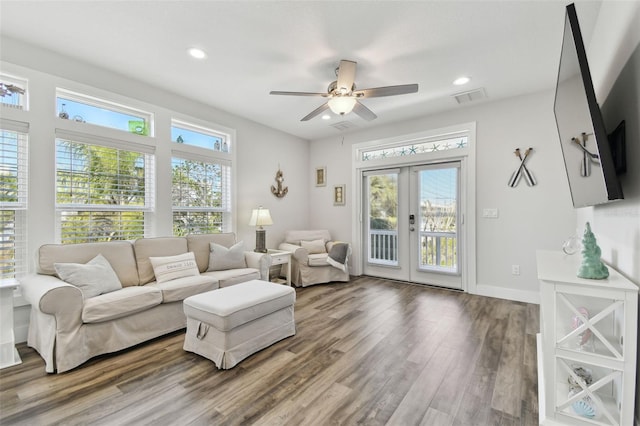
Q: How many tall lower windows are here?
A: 3